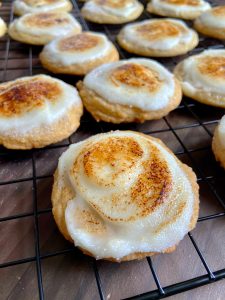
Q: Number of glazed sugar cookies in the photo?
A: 13